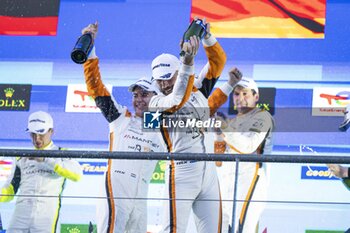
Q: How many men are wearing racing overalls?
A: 4